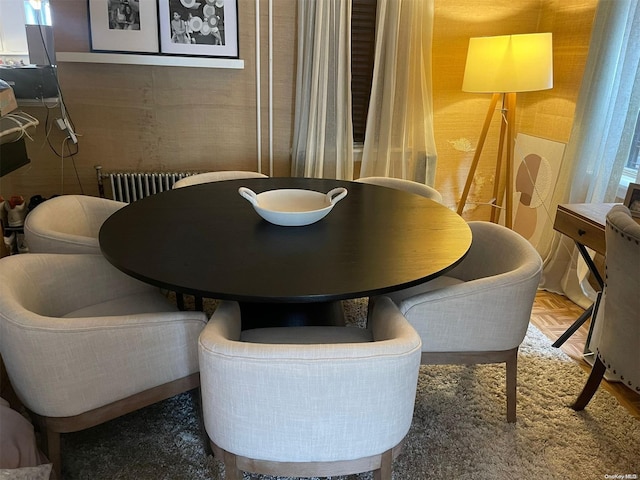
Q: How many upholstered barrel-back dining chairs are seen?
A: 6